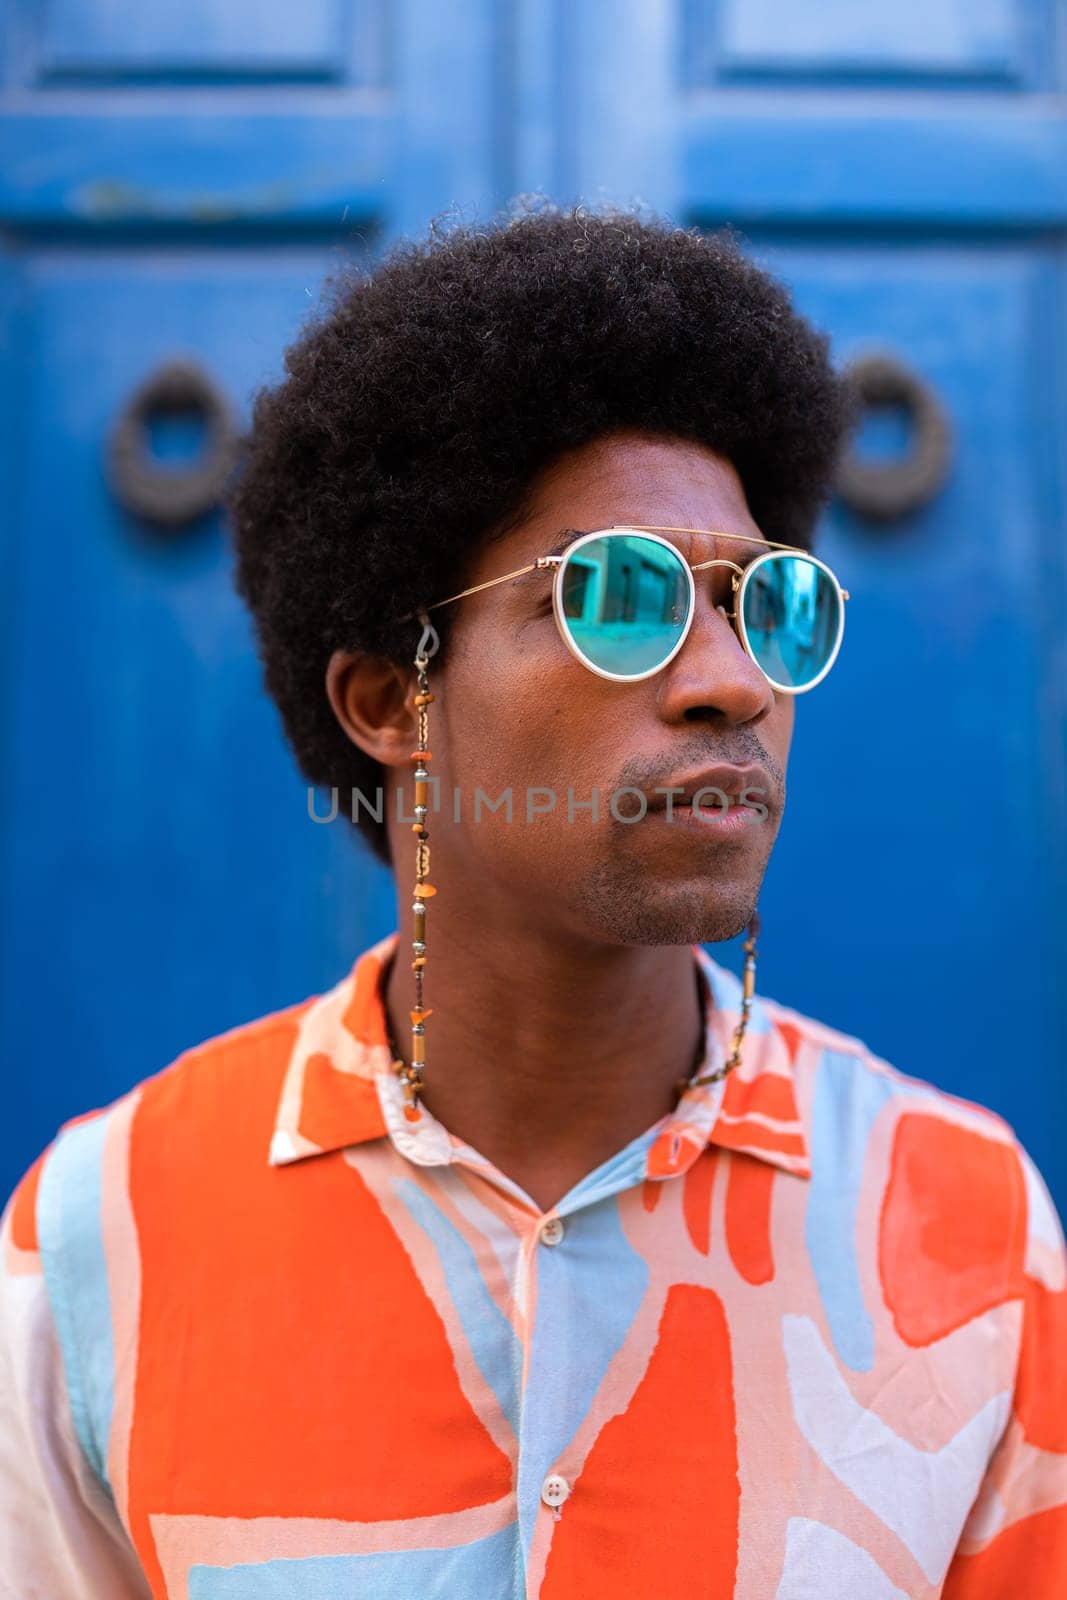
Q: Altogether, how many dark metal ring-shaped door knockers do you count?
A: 2